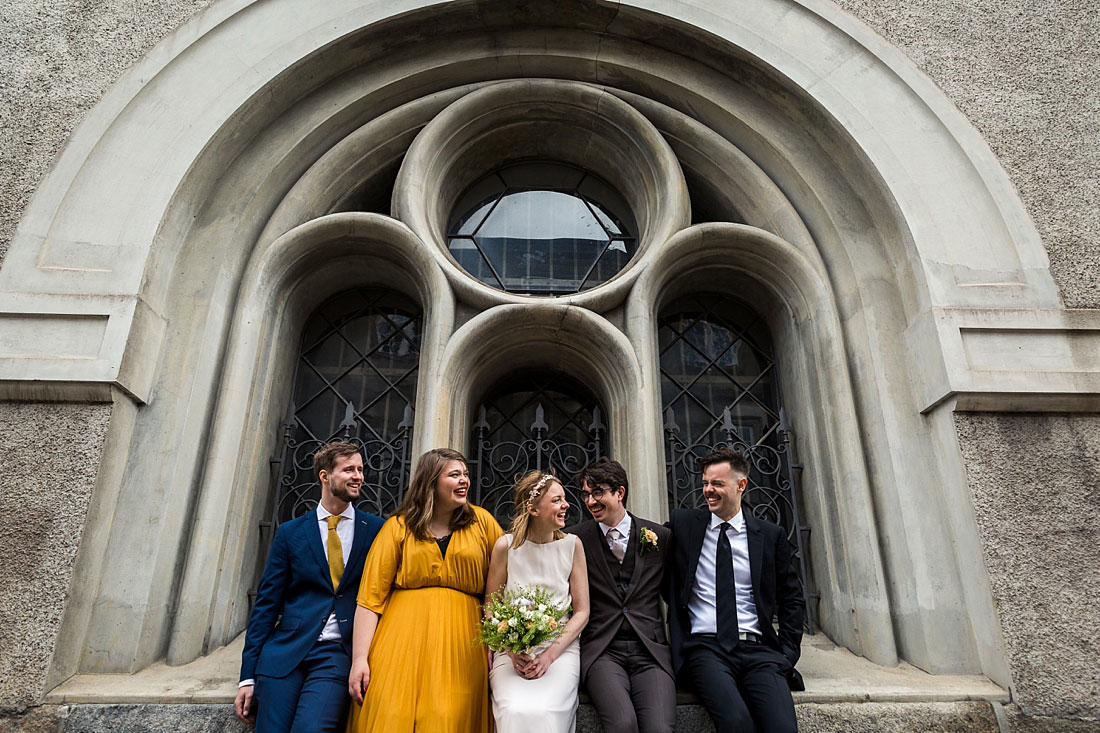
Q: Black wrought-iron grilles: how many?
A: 3